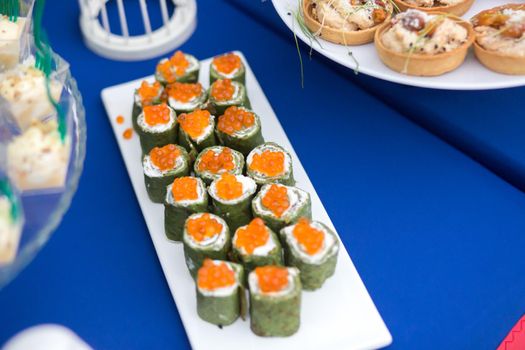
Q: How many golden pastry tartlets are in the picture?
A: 4